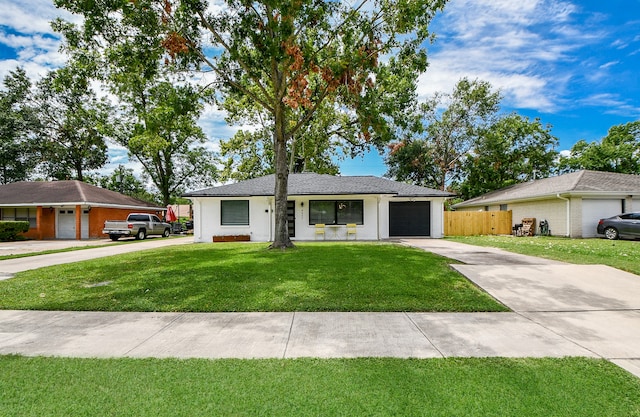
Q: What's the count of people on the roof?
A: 0